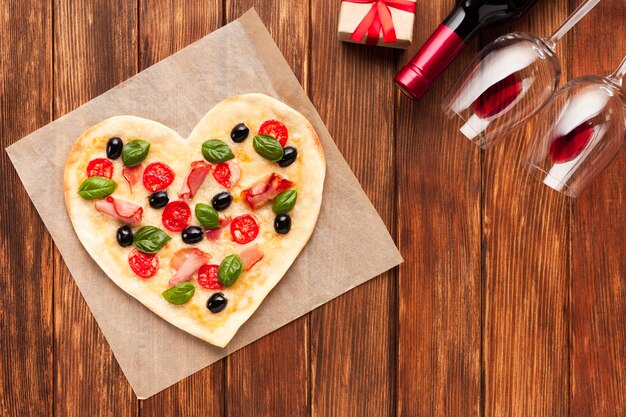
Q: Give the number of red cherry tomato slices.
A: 8